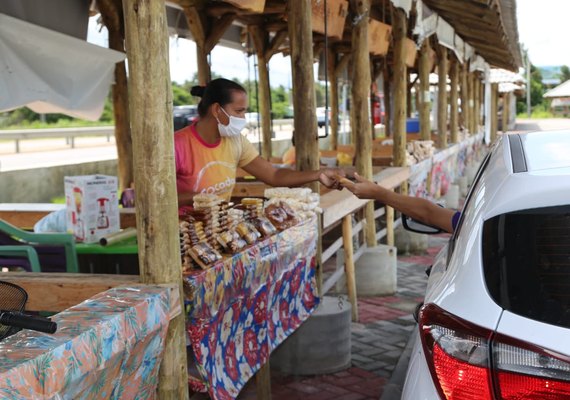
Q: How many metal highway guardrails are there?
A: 1